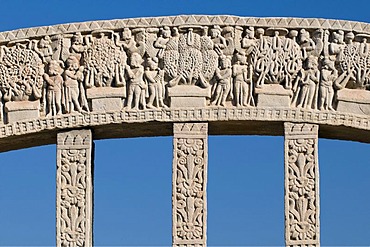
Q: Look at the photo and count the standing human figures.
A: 8